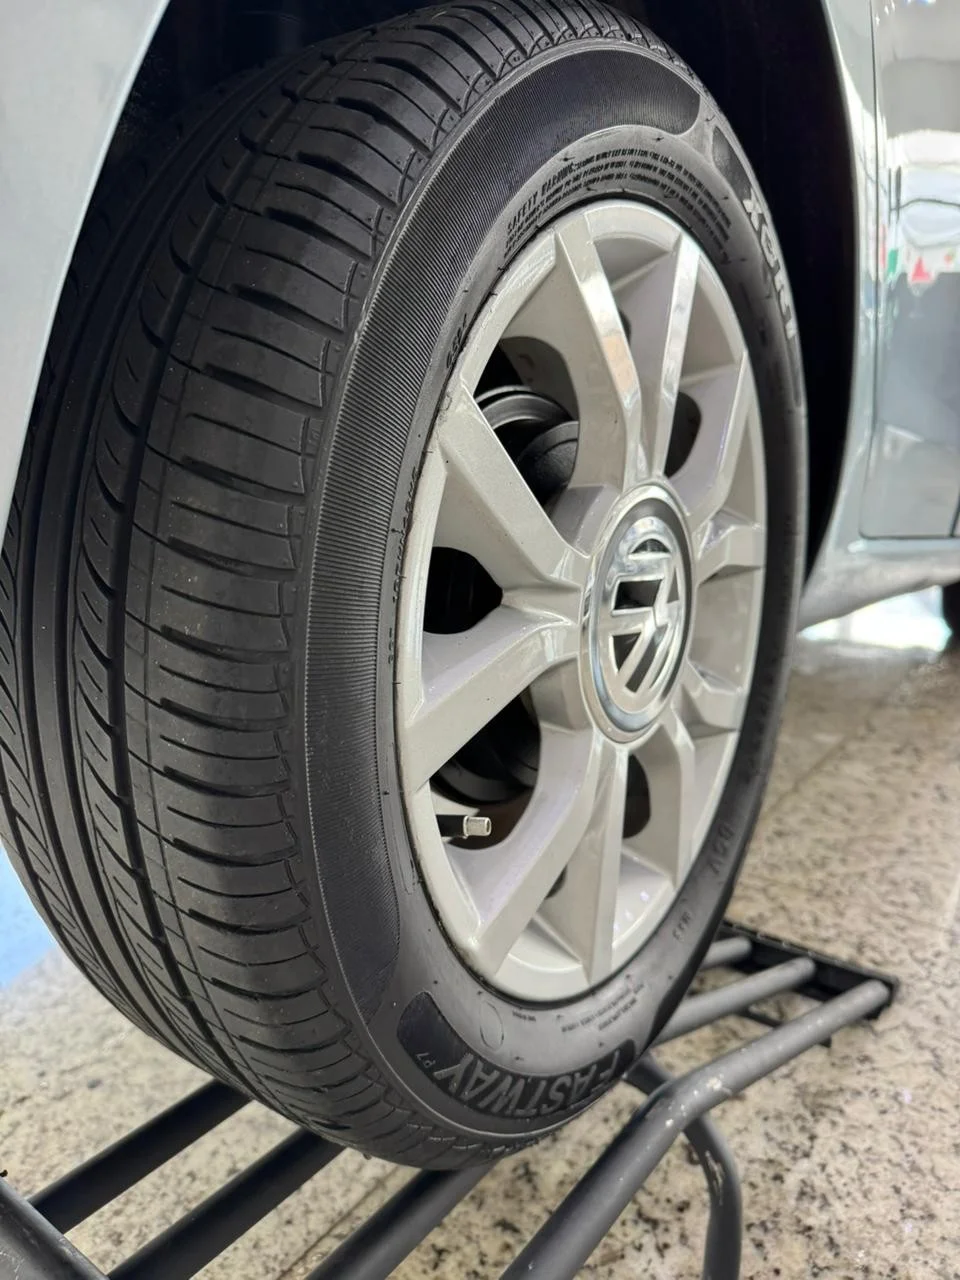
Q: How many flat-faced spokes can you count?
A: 10